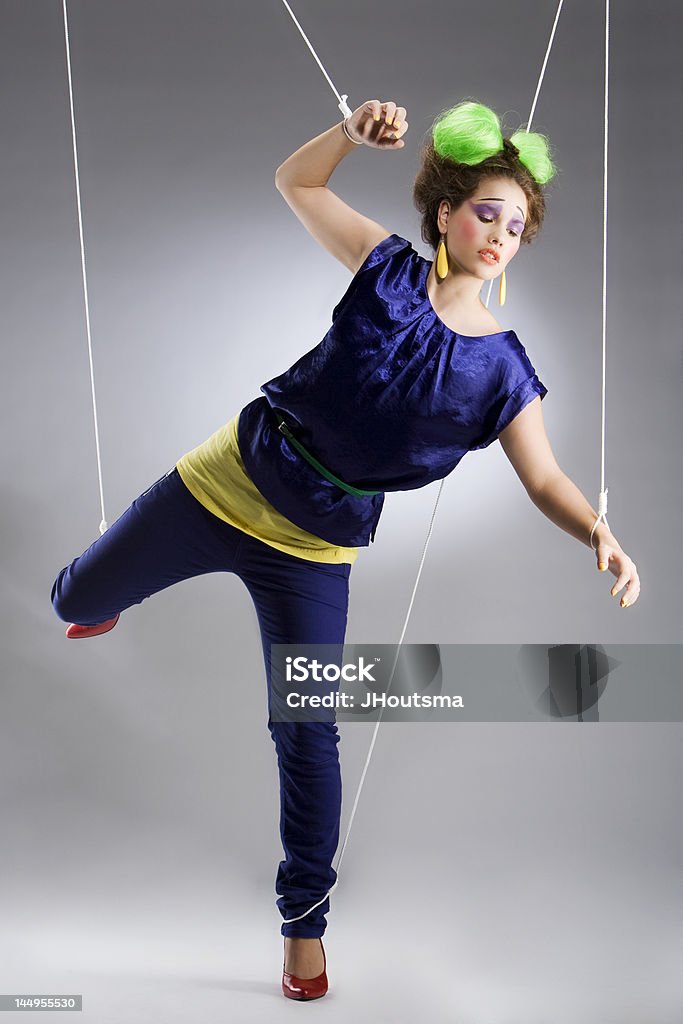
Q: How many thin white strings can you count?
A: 4